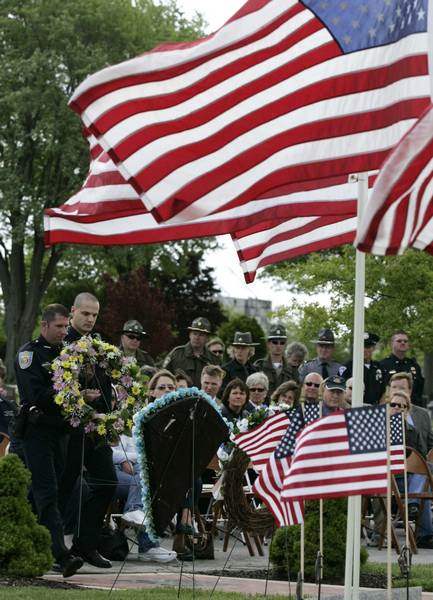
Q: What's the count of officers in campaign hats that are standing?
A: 5